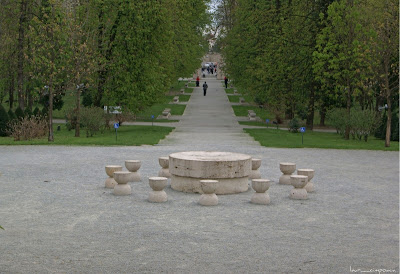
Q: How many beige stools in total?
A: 11